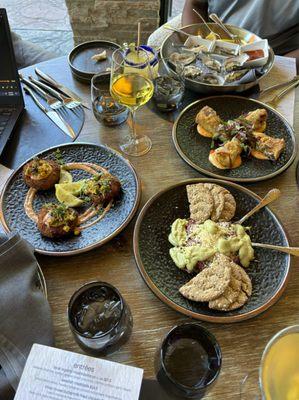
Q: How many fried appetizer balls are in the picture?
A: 3